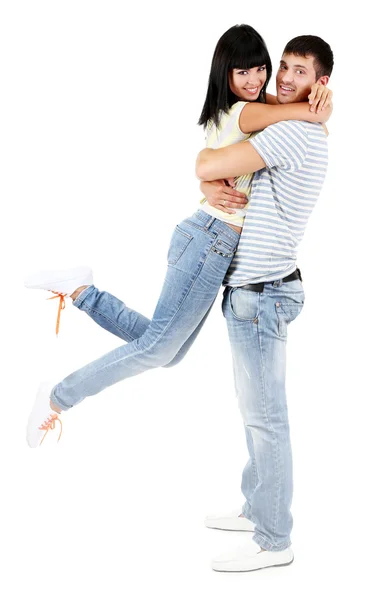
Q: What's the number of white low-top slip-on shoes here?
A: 2